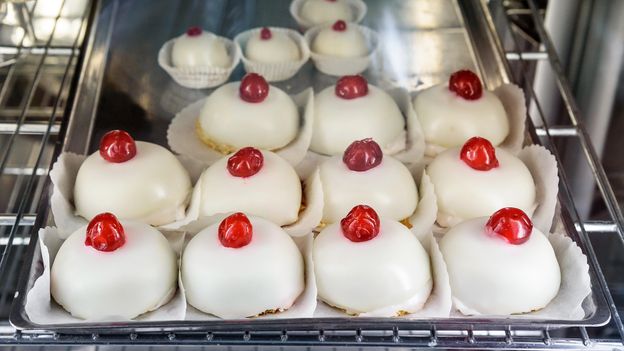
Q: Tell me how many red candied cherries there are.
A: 15